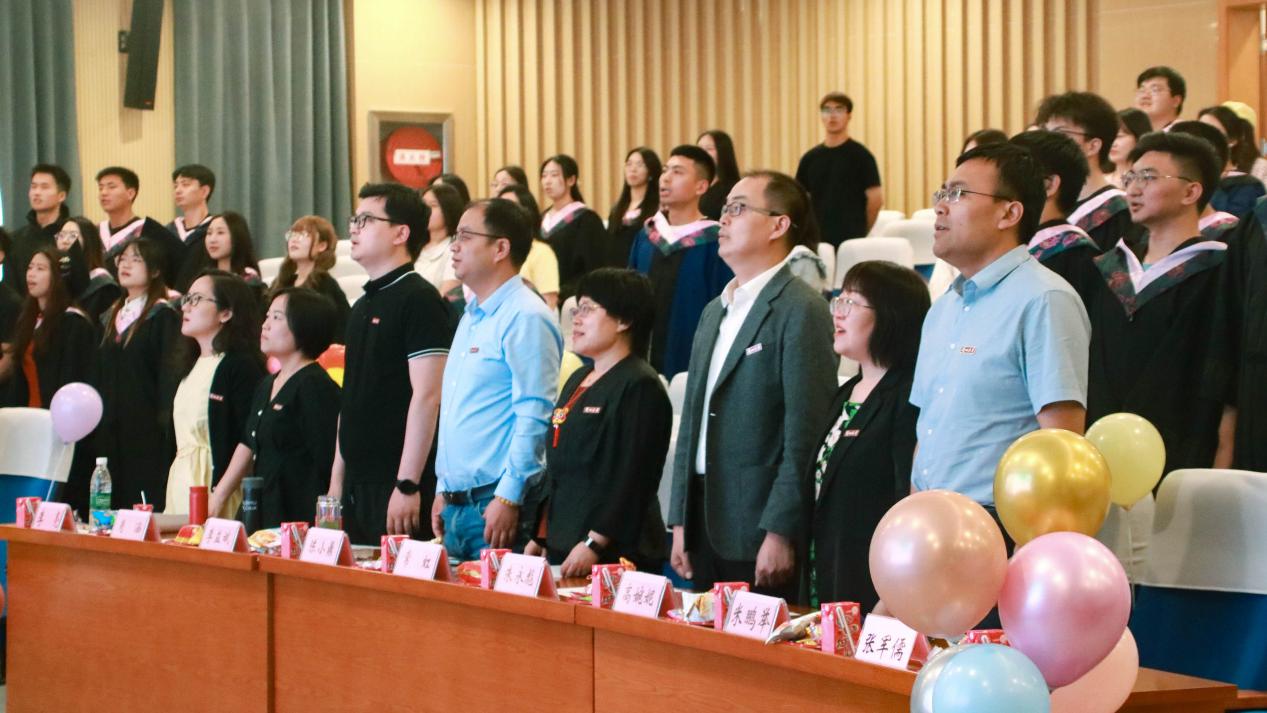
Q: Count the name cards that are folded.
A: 9